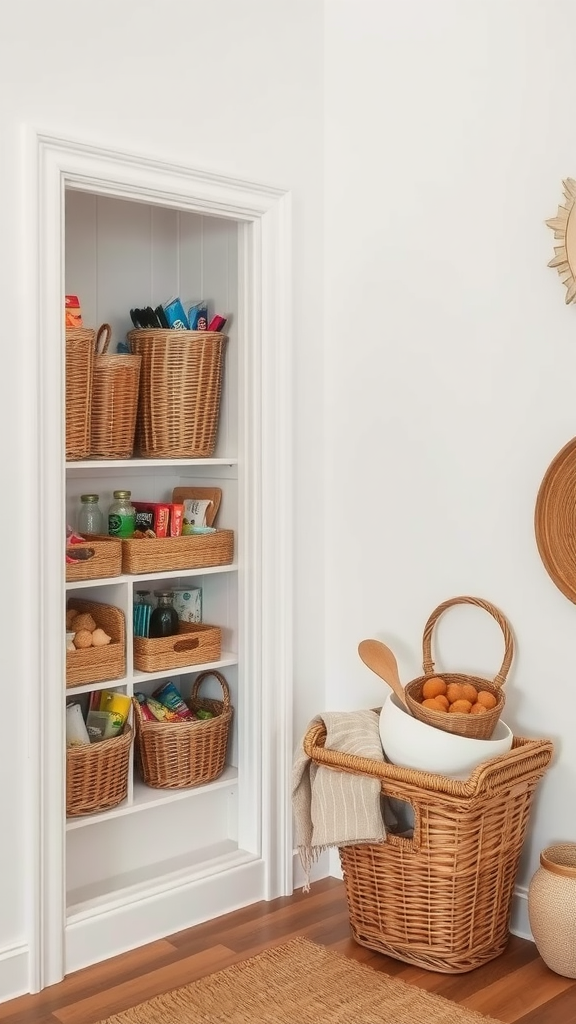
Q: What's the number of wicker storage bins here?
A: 11